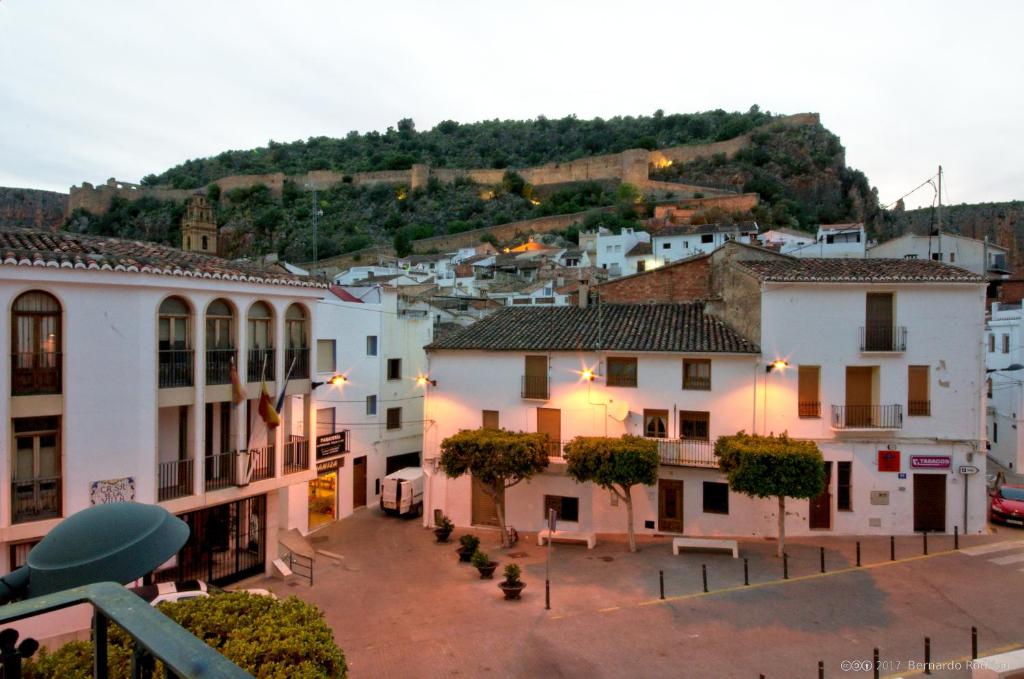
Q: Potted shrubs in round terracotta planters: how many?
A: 4